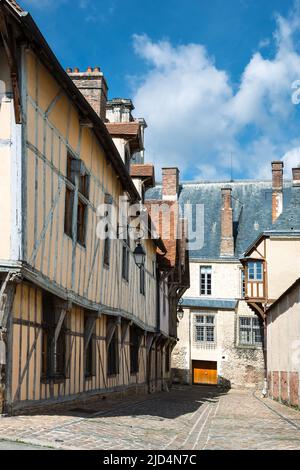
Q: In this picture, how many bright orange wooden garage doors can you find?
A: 1